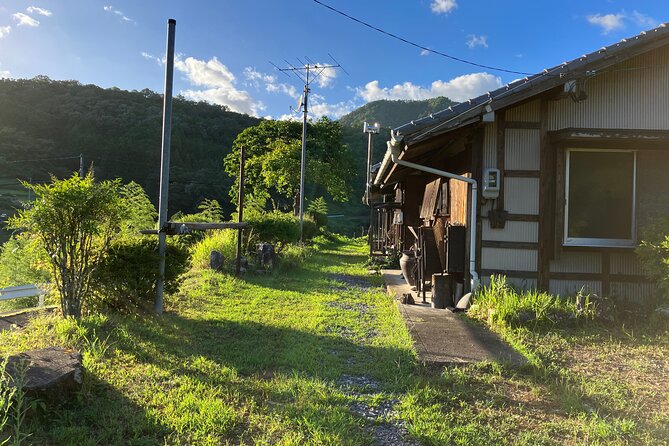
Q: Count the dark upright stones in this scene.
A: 2